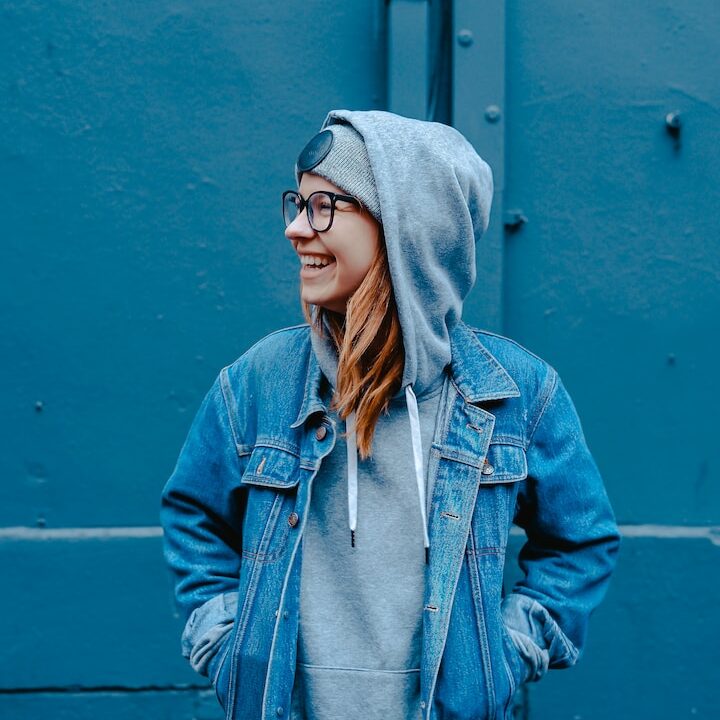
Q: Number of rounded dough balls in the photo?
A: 0